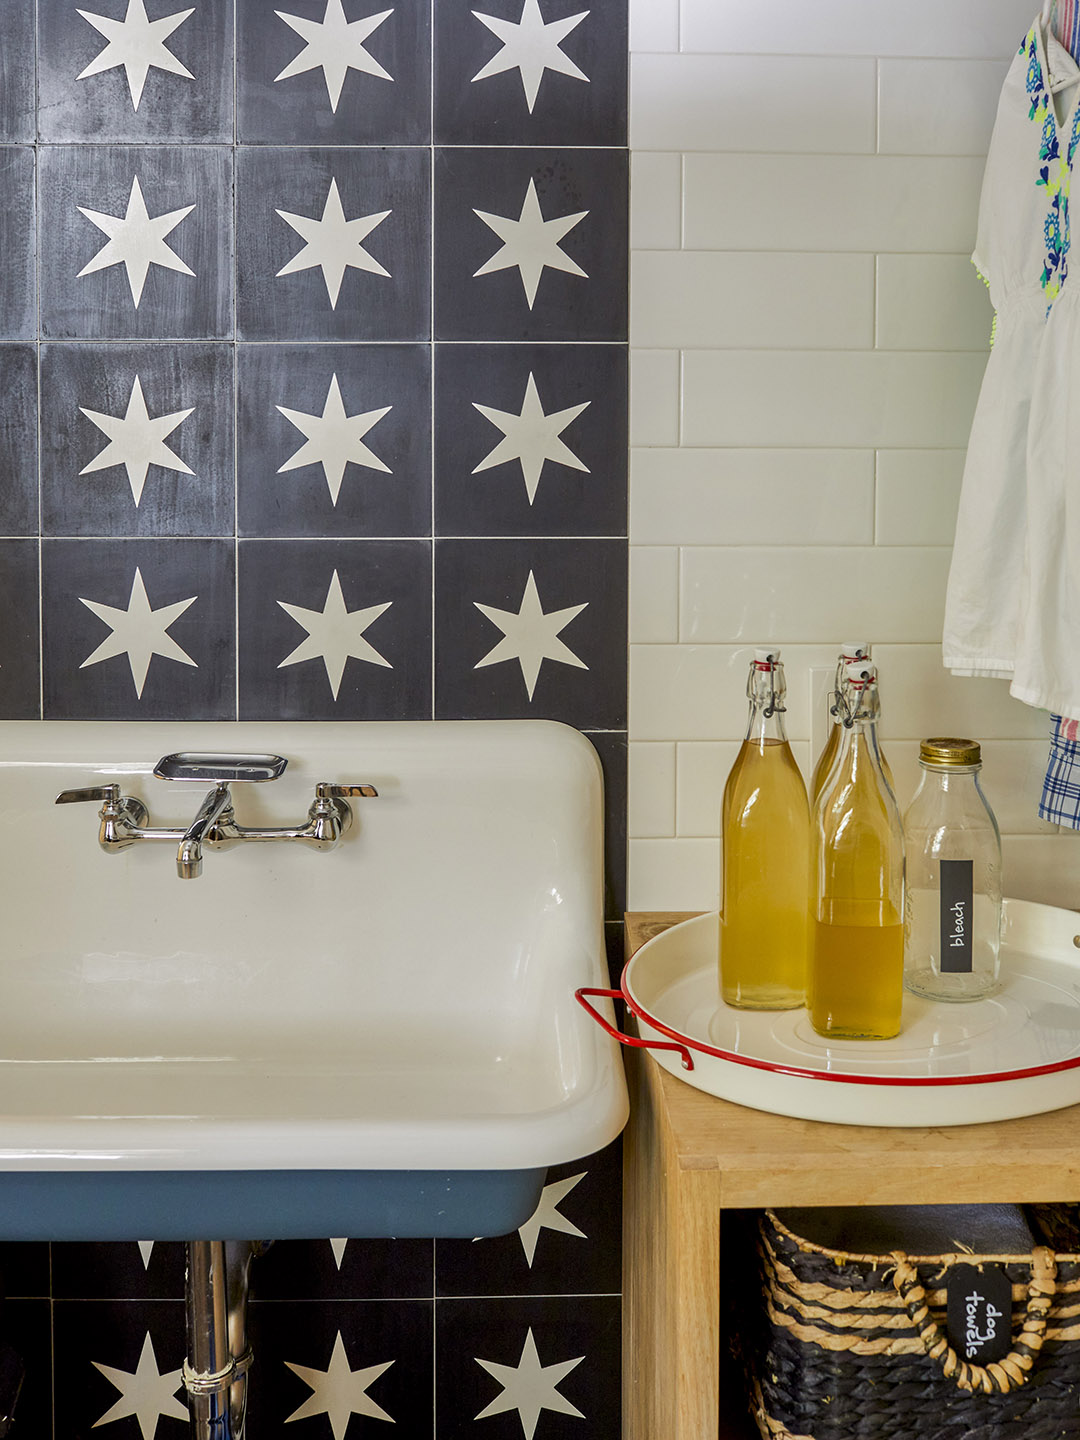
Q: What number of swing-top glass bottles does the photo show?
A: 3